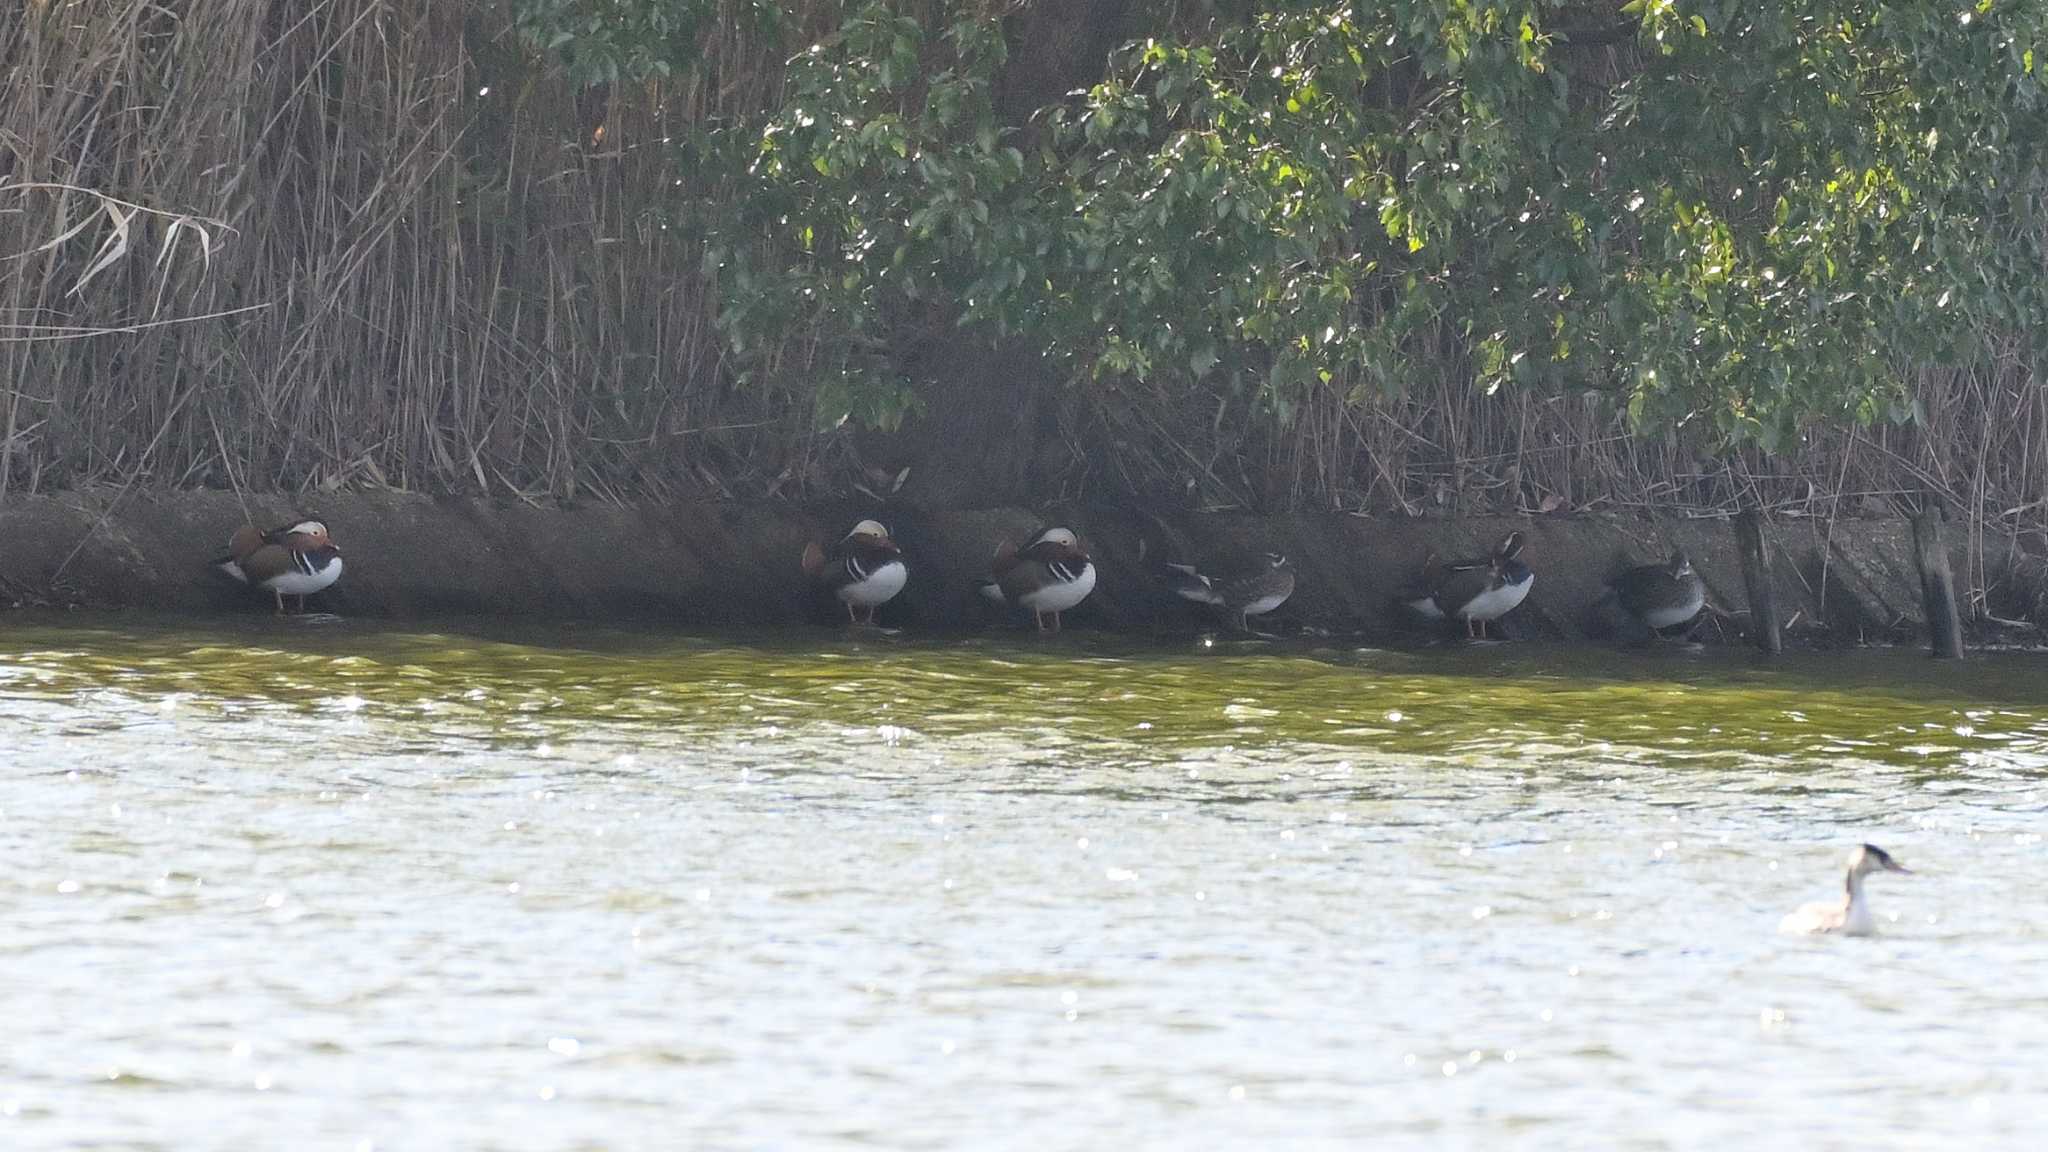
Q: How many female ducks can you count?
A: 2